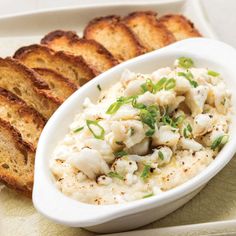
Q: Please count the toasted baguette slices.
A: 9